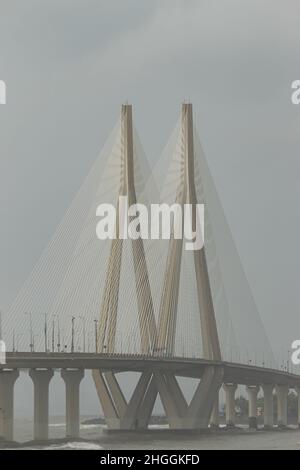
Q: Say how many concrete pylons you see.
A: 2